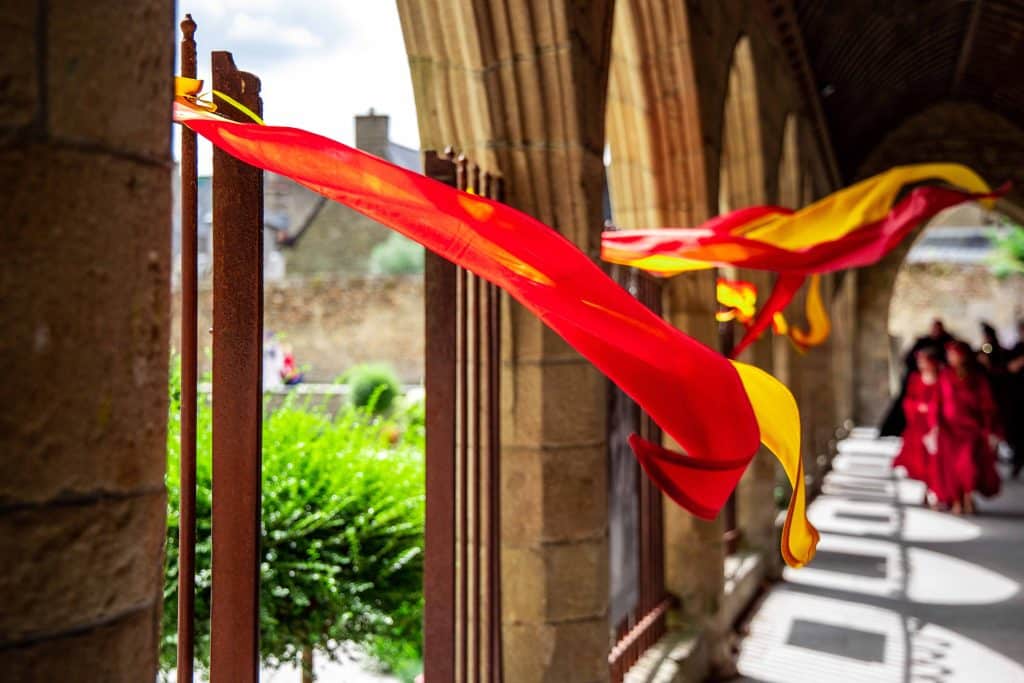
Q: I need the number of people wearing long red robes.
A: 2